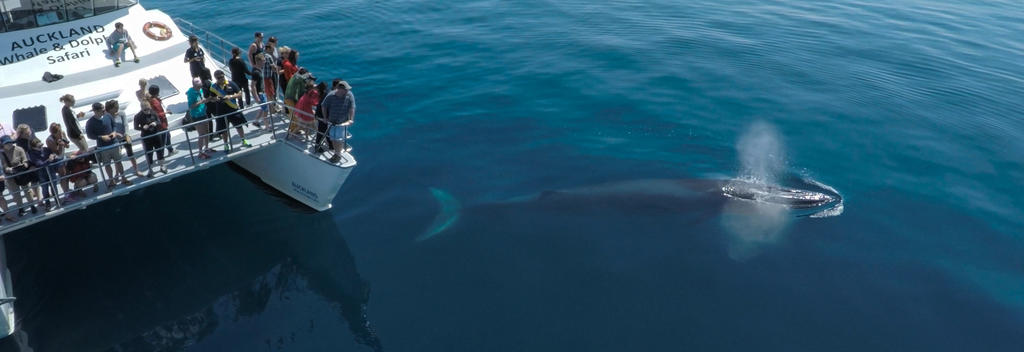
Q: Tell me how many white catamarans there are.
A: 1